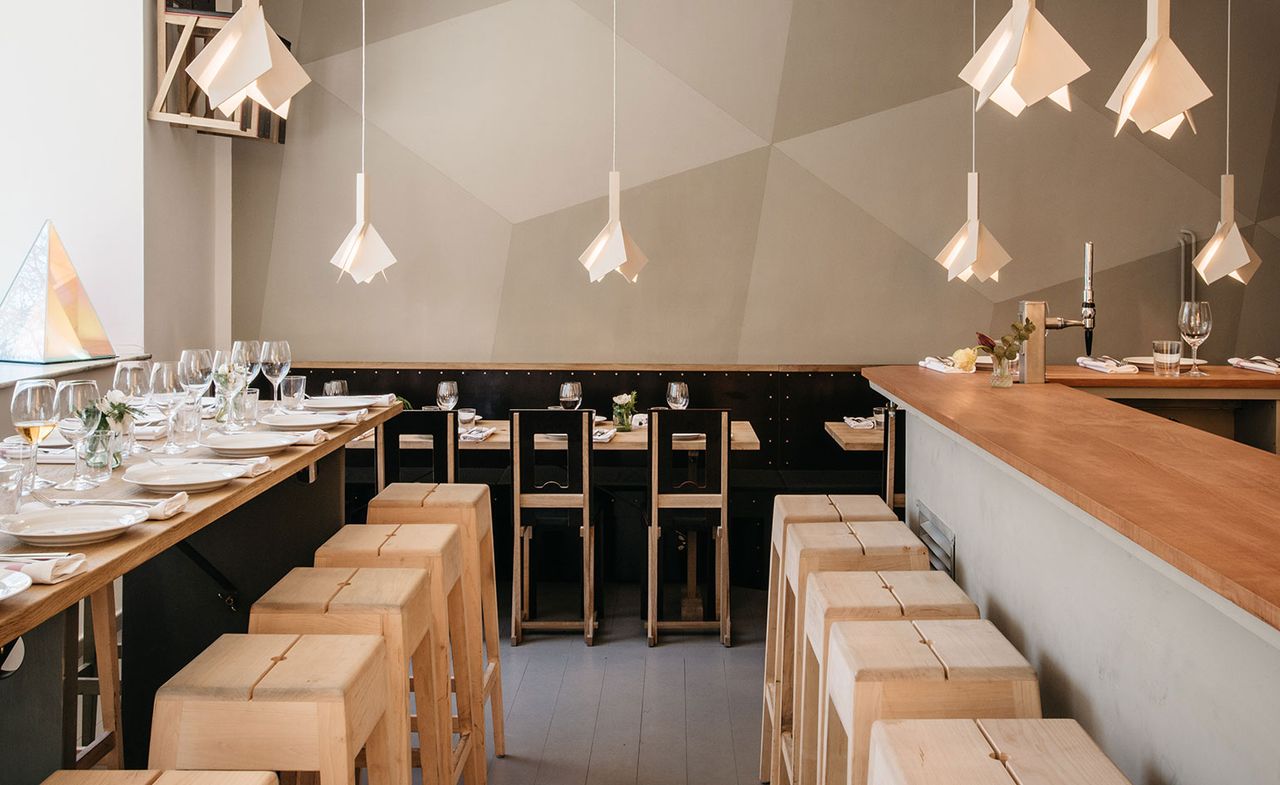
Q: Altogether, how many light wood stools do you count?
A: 10